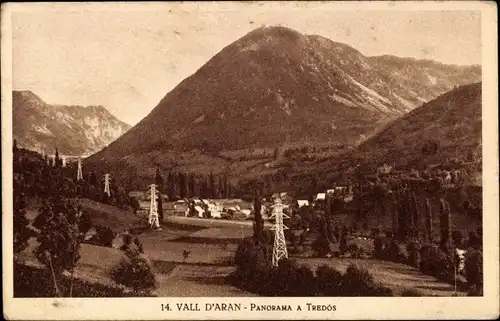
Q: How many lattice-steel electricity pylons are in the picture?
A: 4